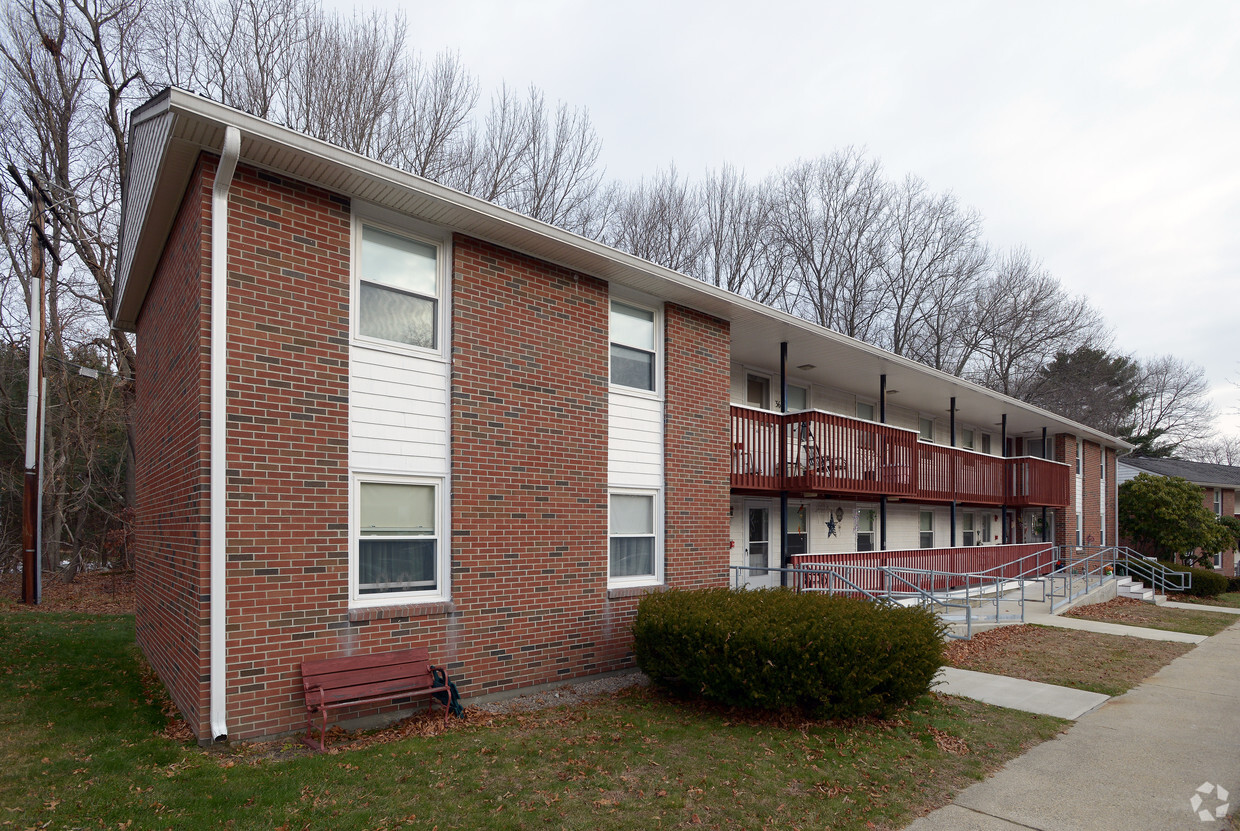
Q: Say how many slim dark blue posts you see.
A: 5